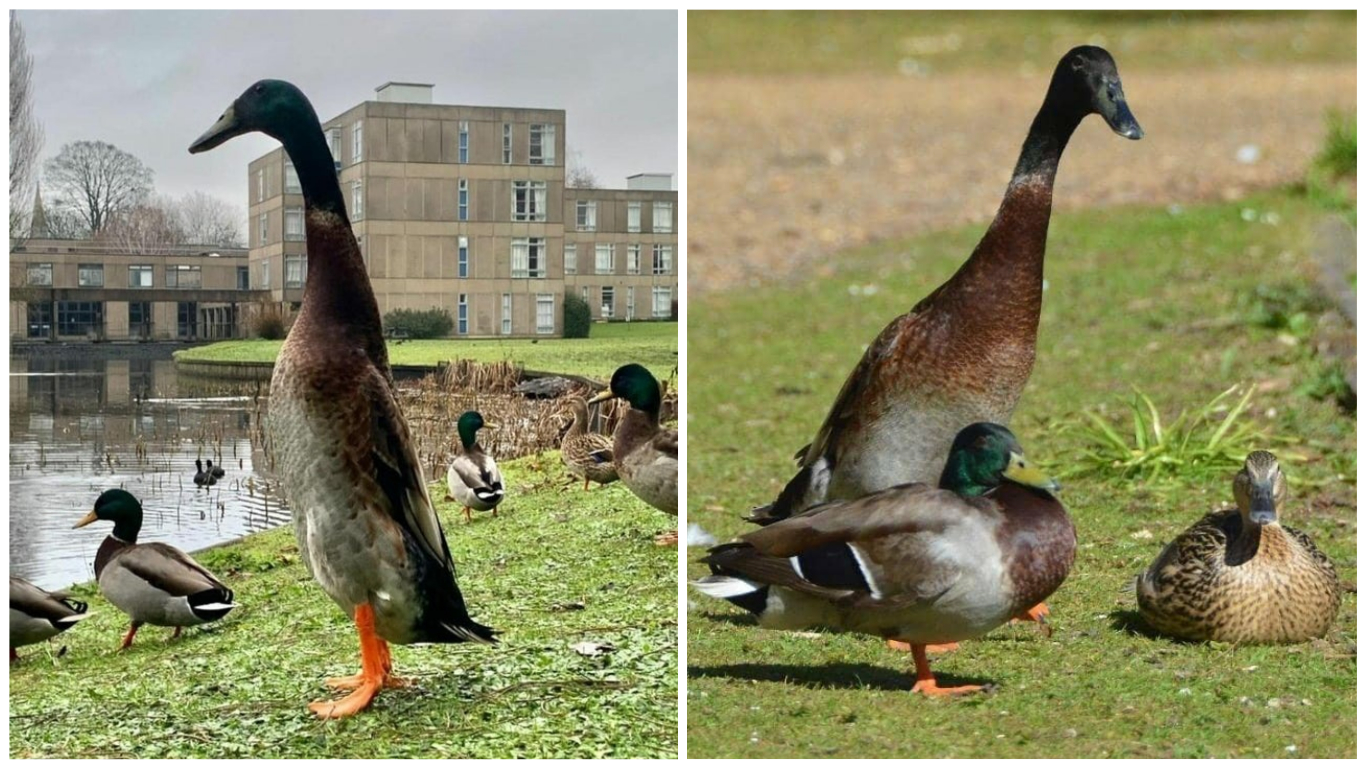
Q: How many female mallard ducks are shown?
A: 2